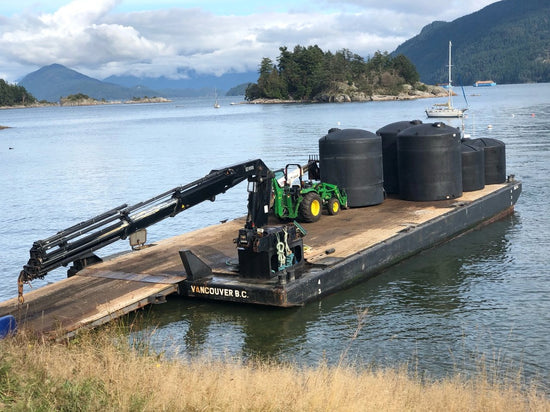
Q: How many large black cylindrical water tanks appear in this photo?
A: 5